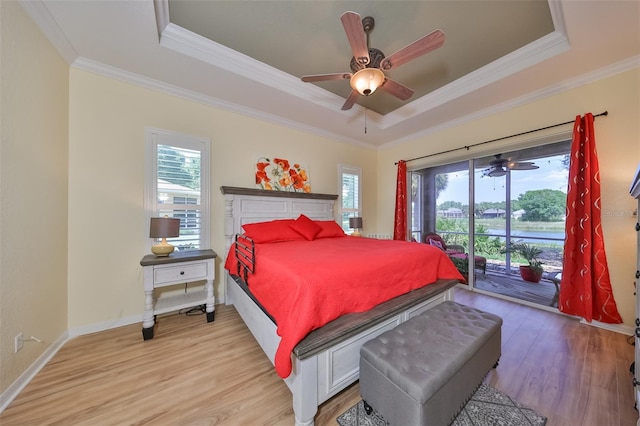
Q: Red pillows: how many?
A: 3